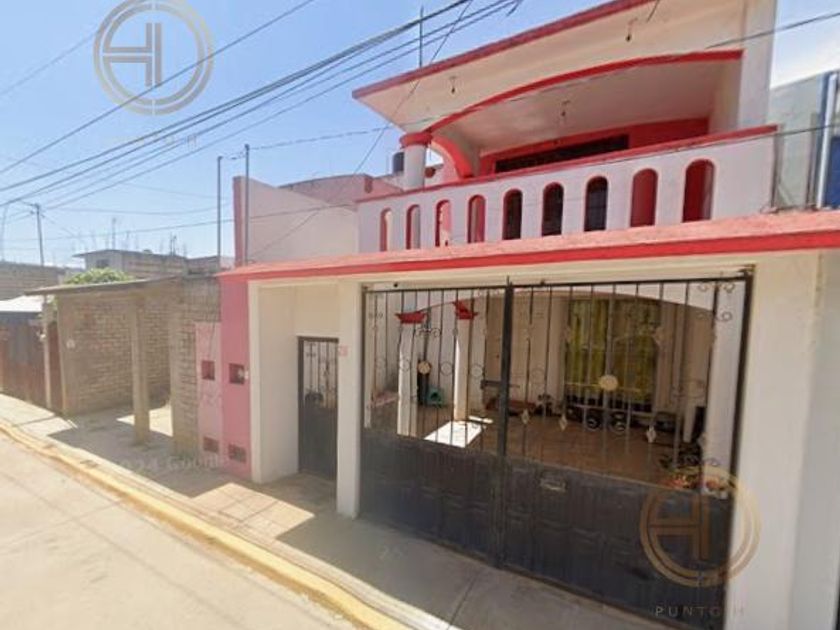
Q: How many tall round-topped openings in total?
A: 9